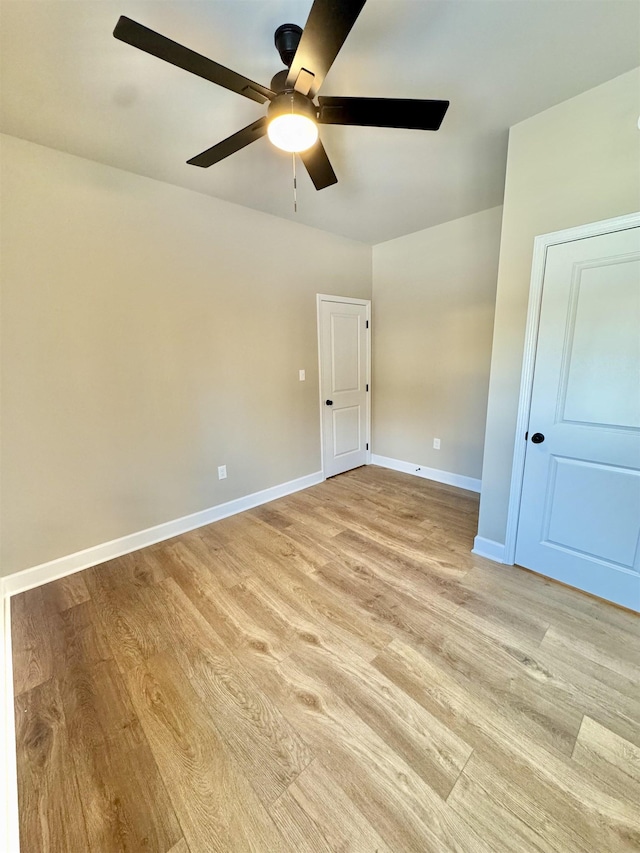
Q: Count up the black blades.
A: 5